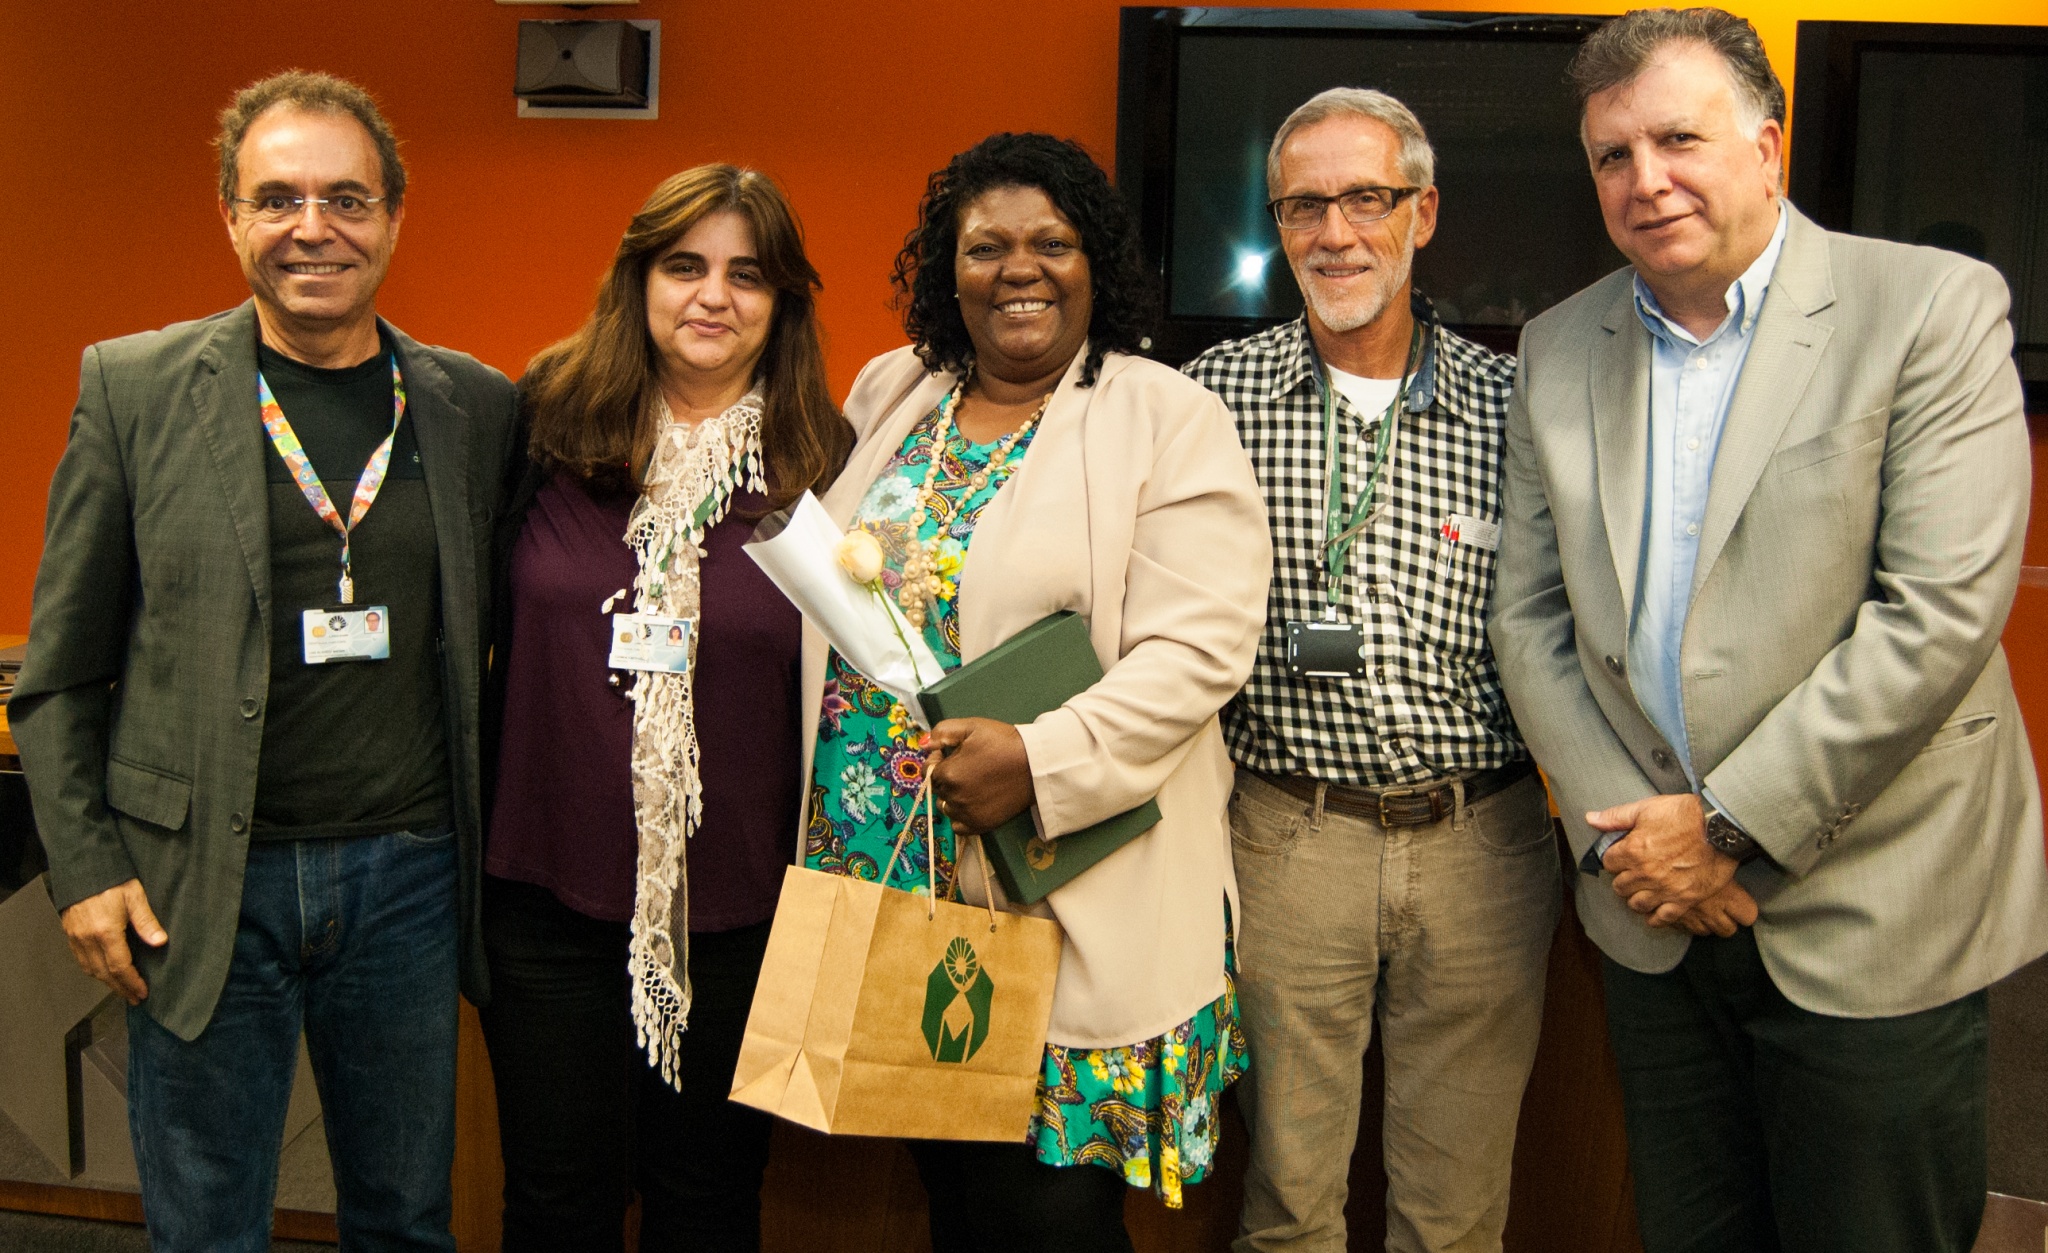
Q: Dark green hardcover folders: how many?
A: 1